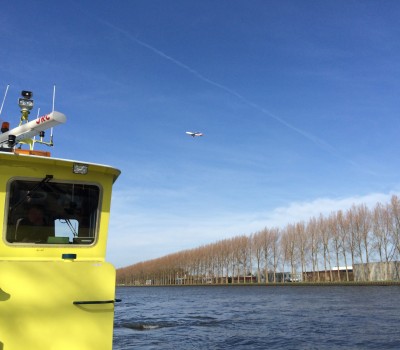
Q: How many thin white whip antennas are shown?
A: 3